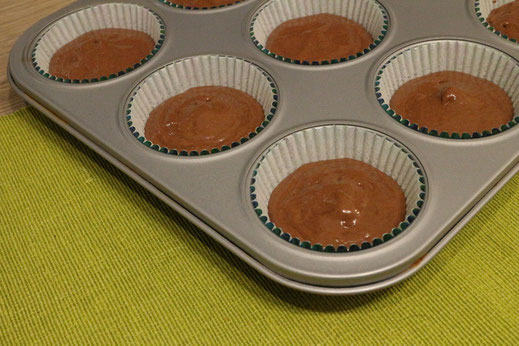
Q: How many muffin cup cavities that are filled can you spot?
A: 7